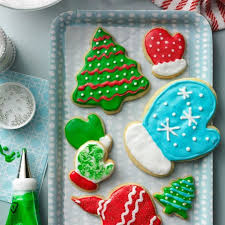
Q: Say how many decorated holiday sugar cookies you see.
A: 7